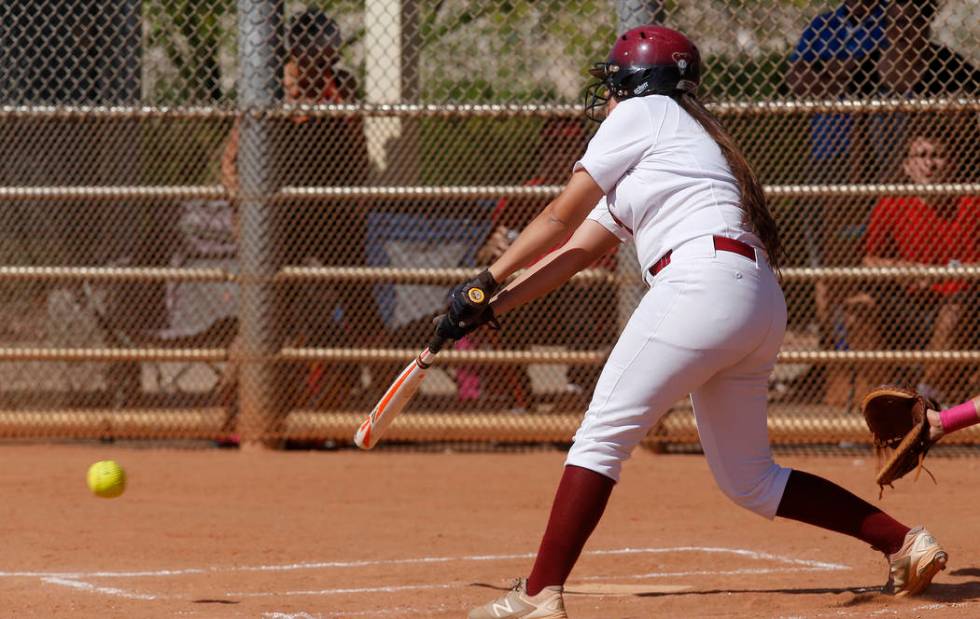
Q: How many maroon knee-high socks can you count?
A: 2